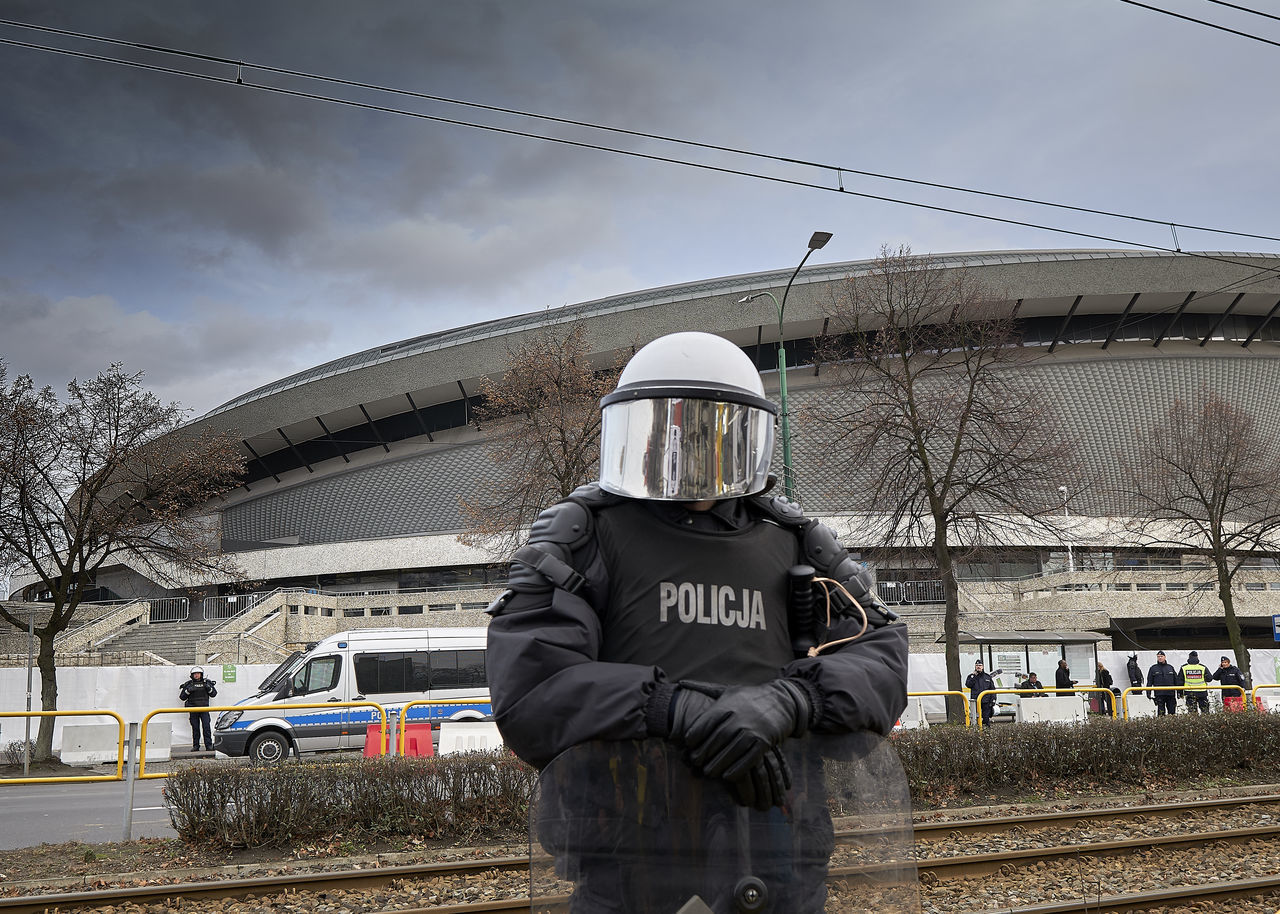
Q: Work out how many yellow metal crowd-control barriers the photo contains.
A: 7